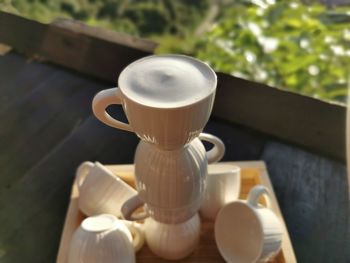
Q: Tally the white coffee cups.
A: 8